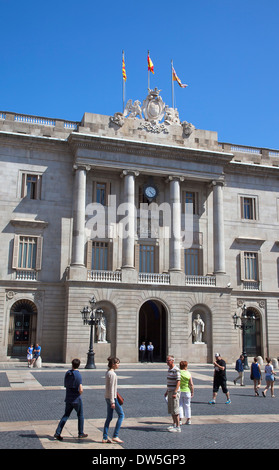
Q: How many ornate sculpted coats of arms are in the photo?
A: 1